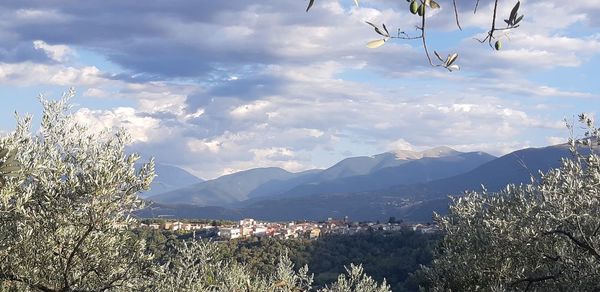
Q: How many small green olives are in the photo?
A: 3